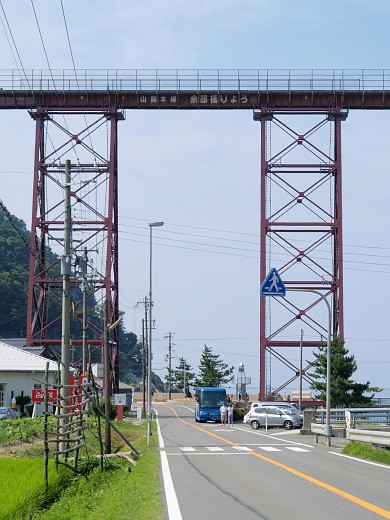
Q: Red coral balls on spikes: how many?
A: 0